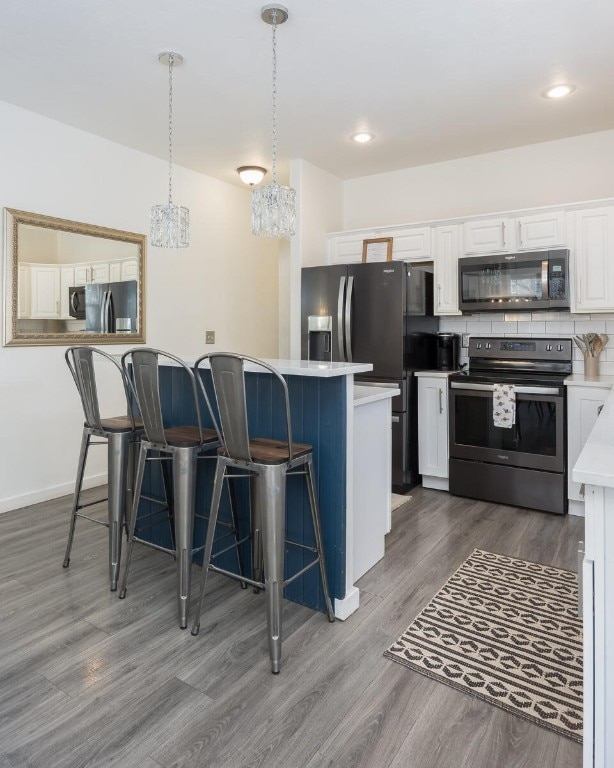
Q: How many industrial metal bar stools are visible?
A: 3